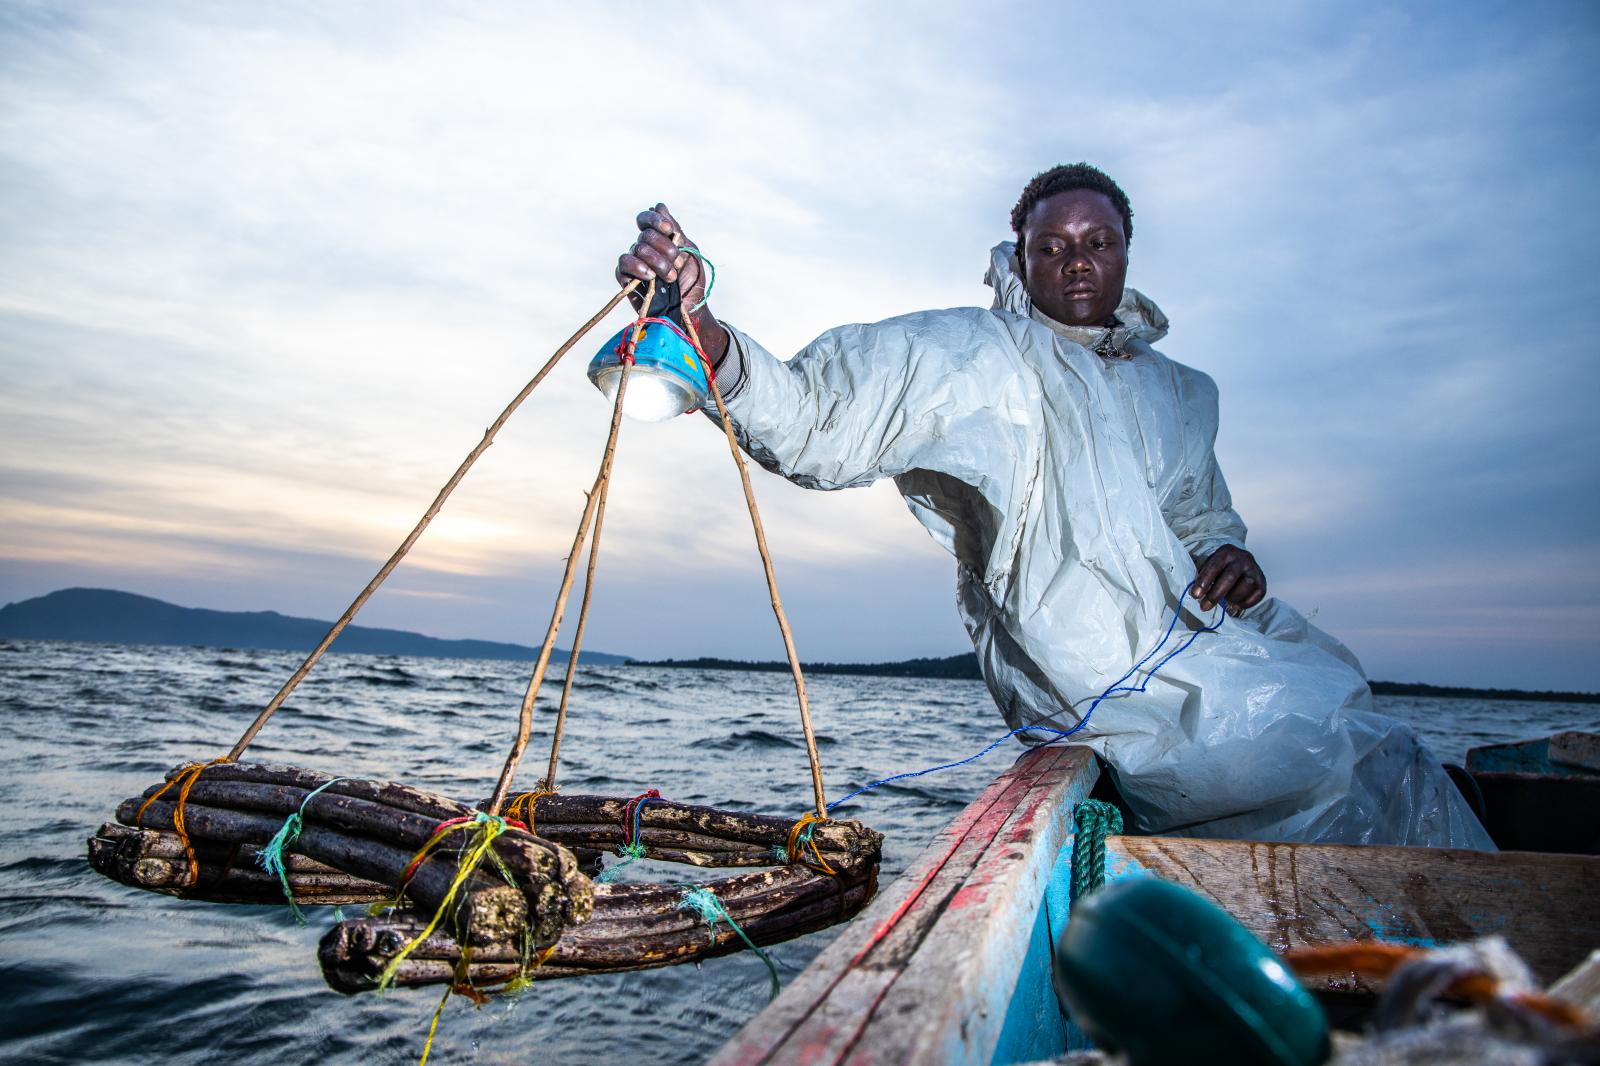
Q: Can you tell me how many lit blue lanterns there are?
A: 1